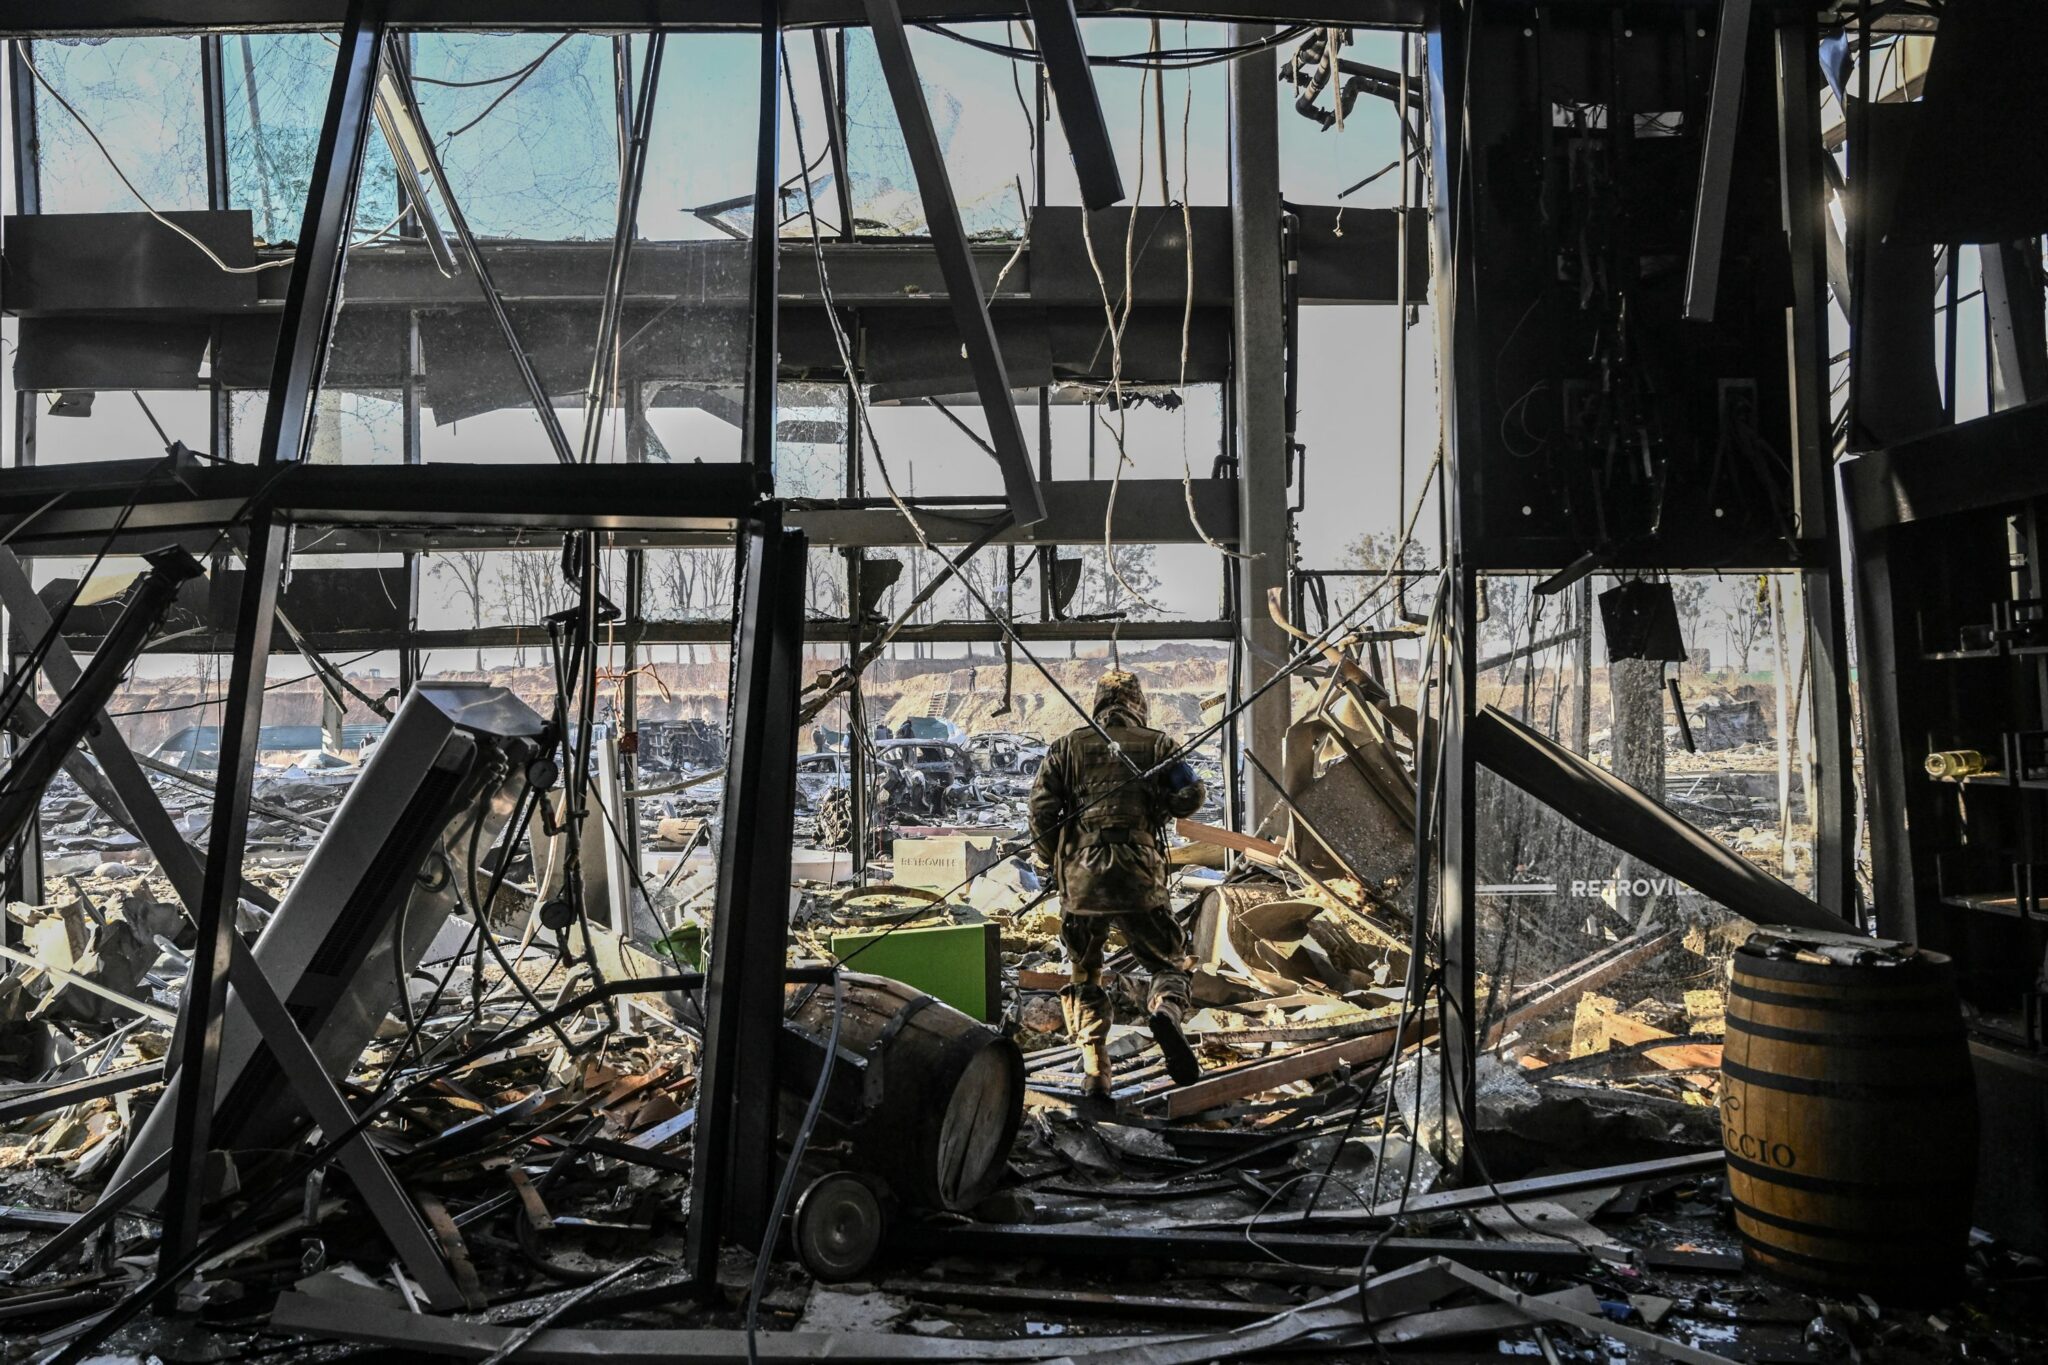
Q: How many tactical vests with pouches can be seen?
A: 1